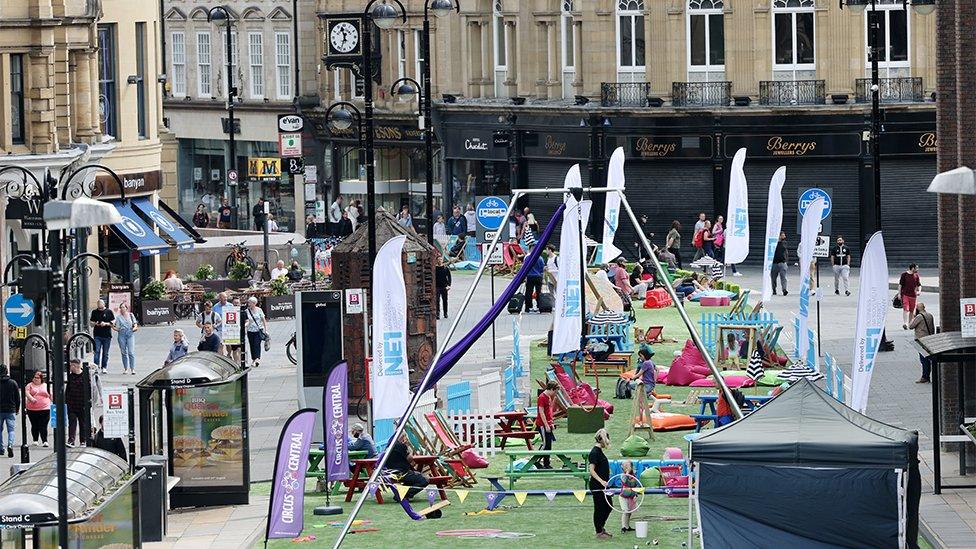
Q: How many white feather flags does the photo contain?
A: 8